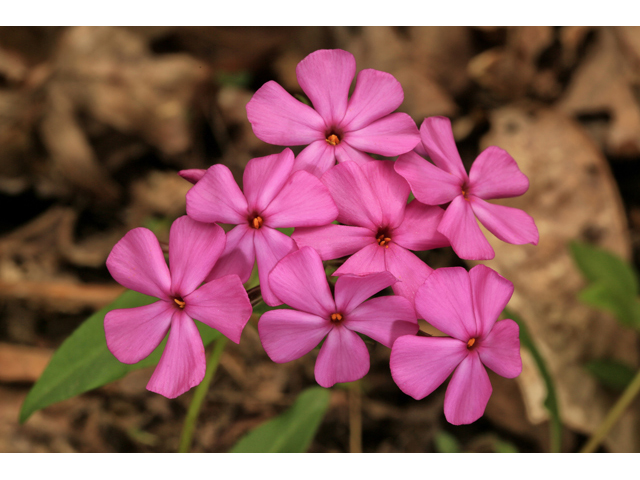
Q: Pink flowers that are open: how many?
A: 7